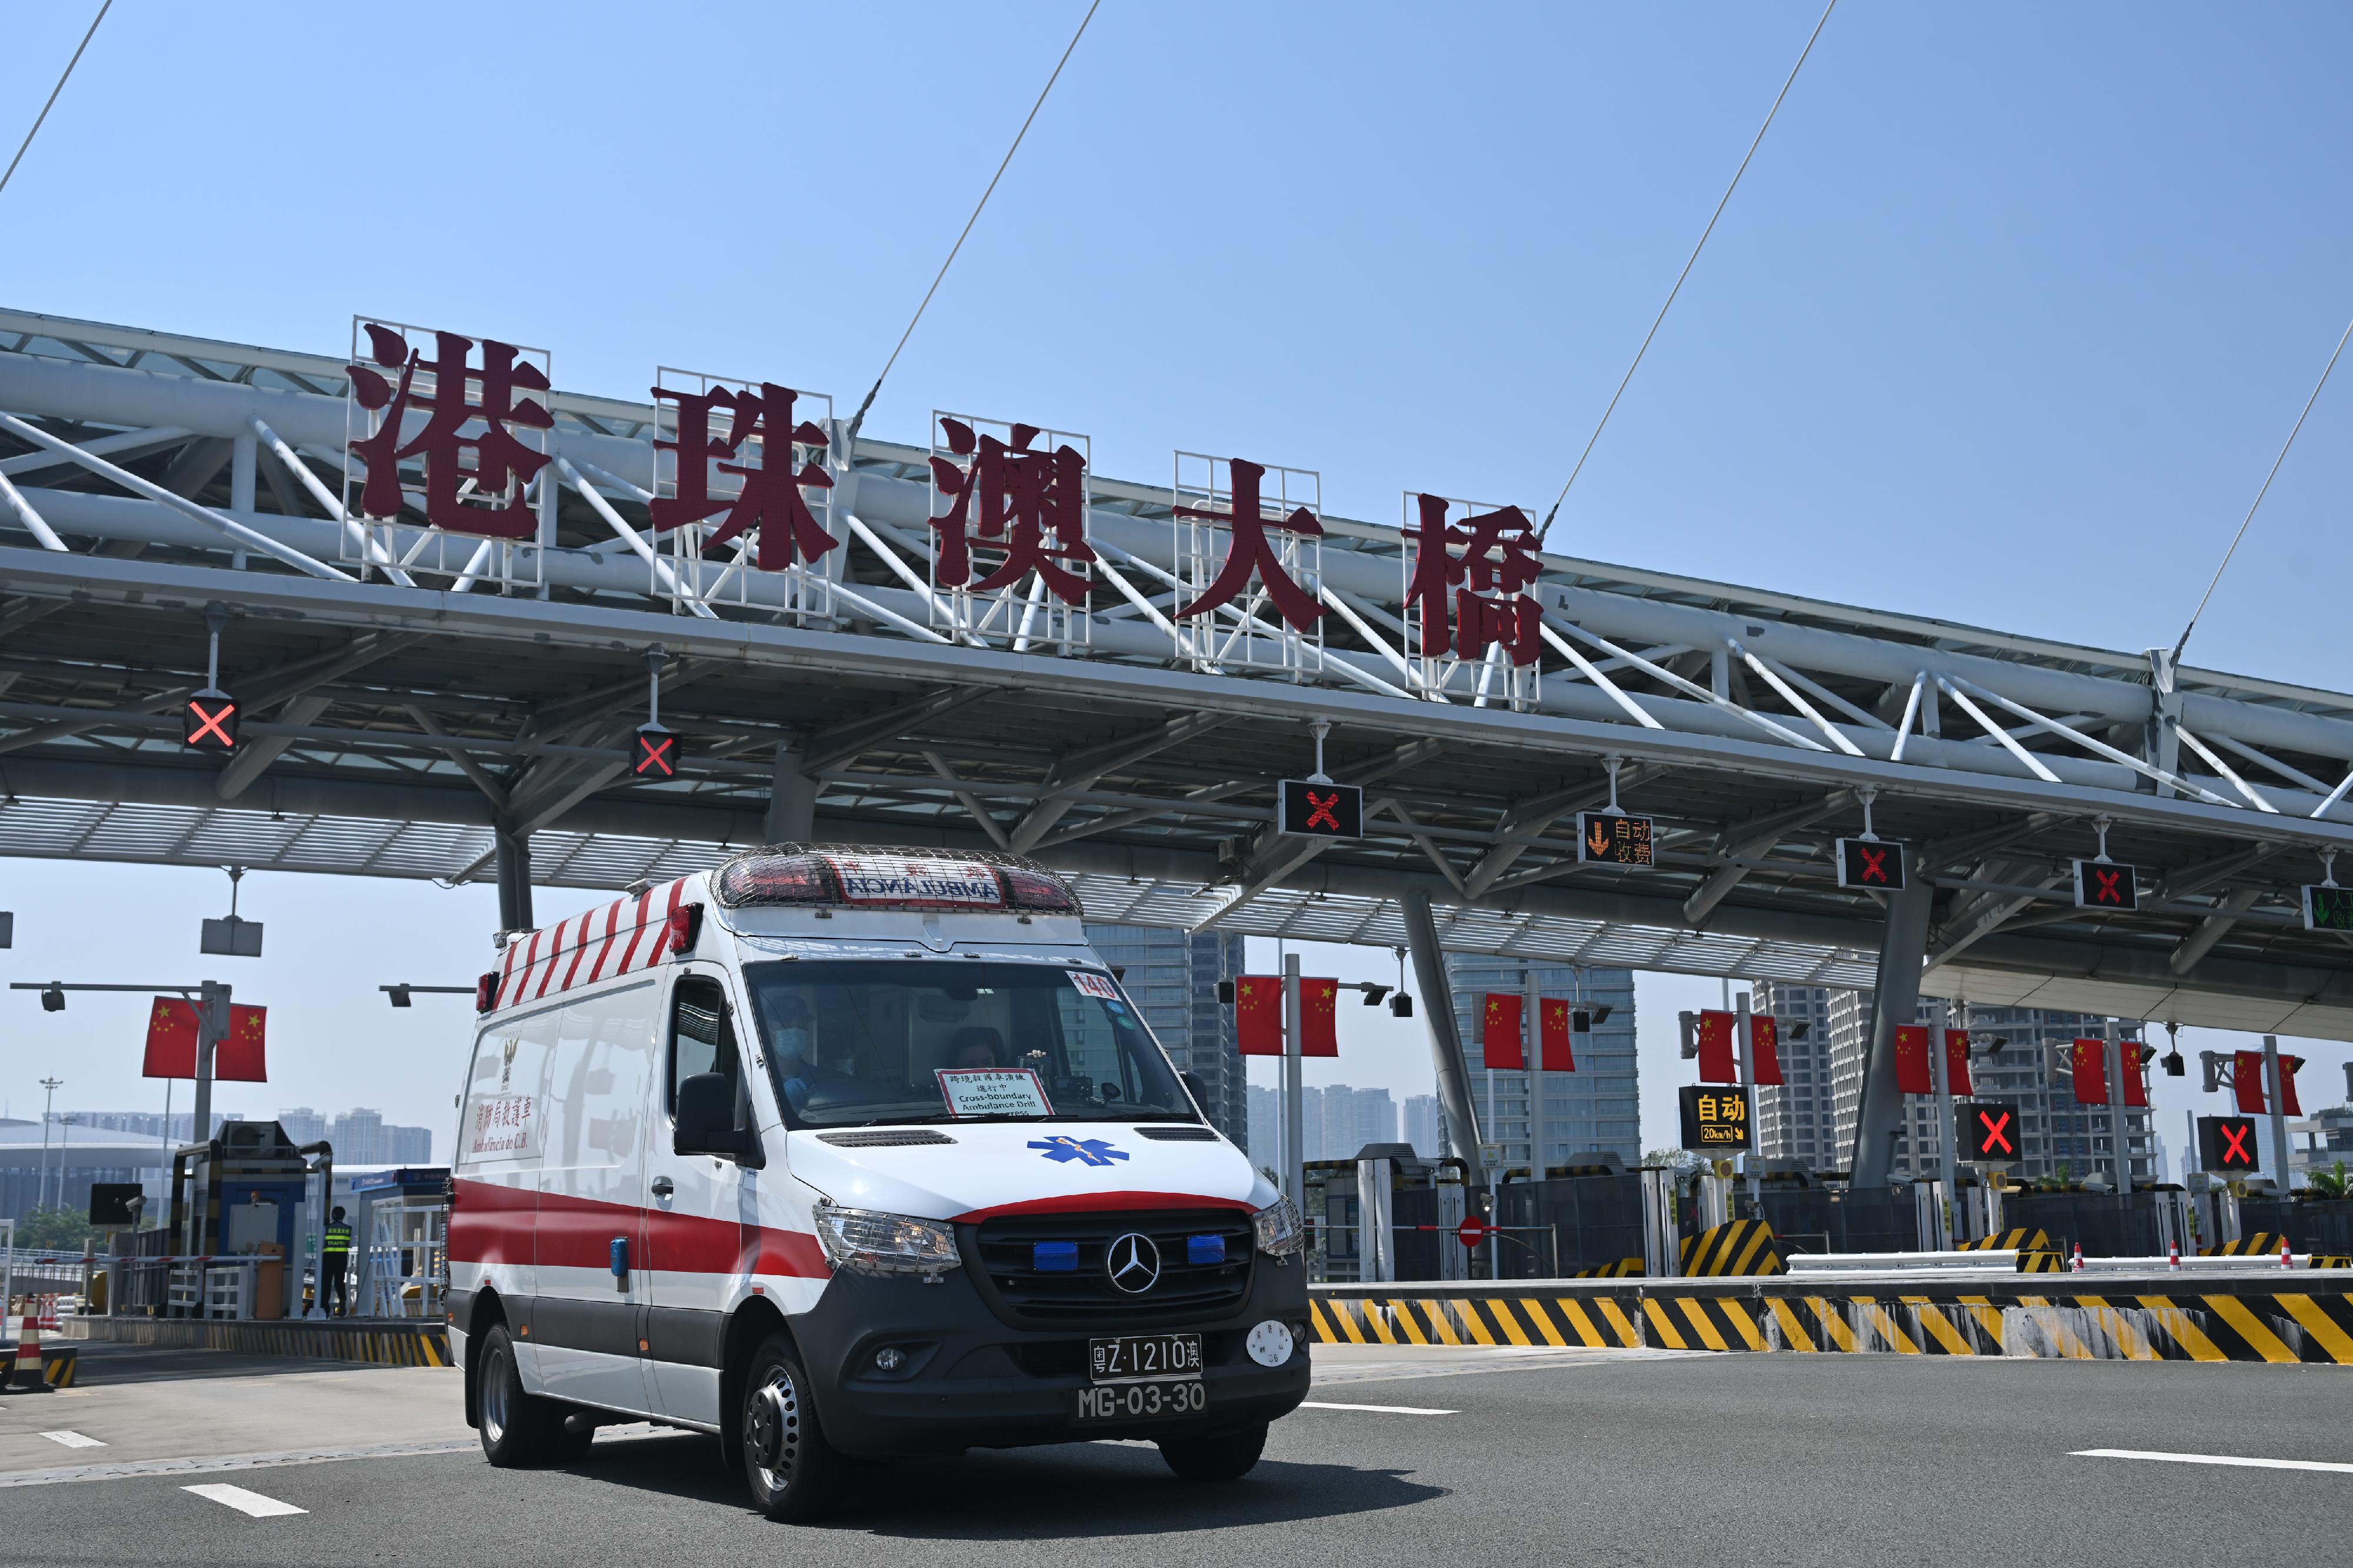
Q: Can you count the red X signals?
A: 7